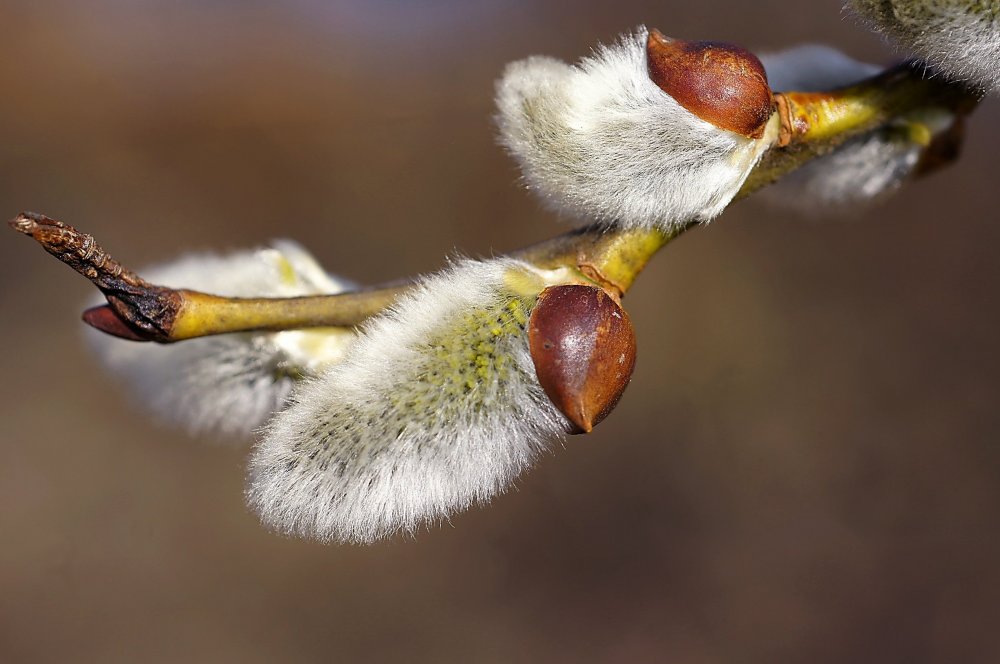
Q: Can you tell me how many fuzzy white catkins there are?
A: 5